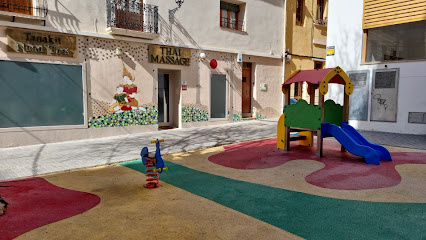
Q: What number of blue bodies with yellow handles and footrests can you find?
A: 1